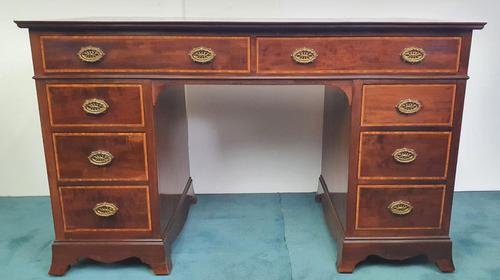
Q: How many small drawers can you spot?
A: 6